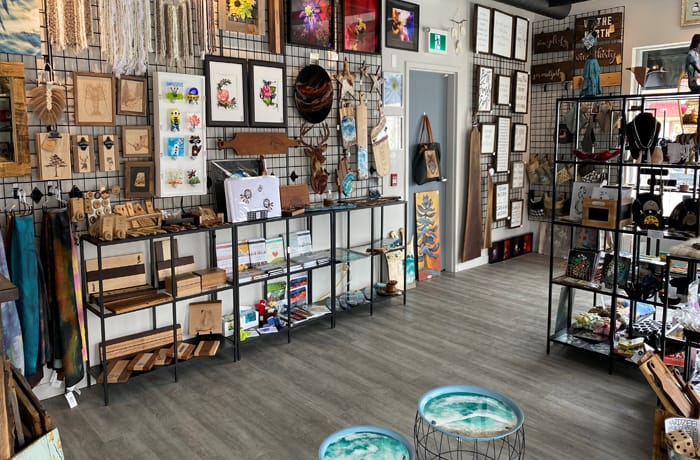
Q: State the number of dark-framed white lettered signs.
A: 12